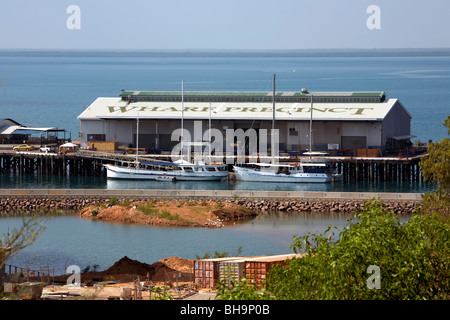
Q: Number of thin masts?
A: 5